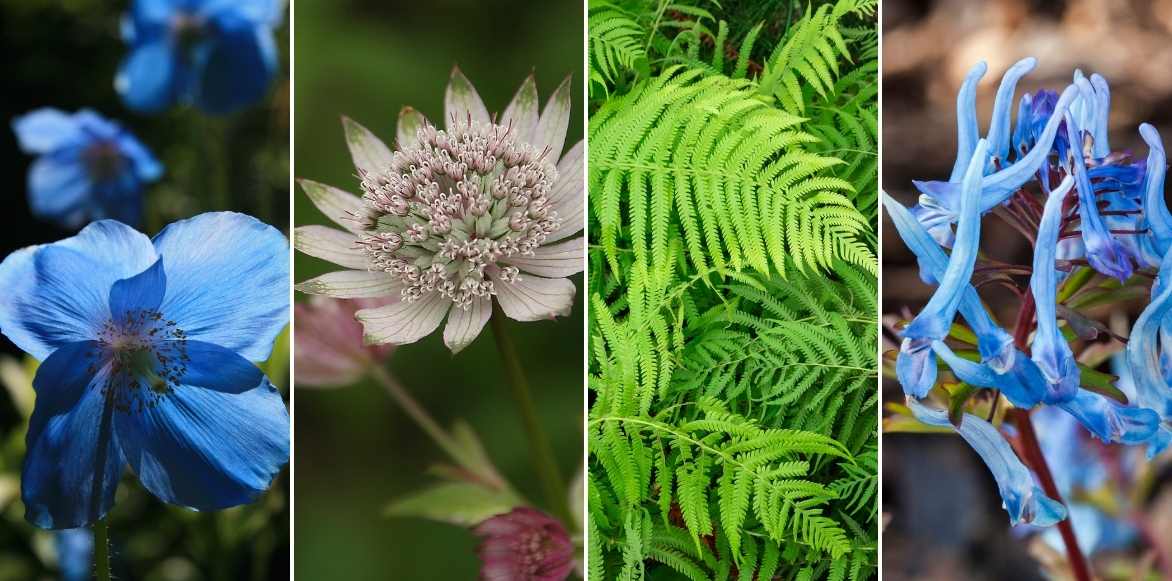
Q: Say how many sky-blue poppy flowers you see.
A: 3